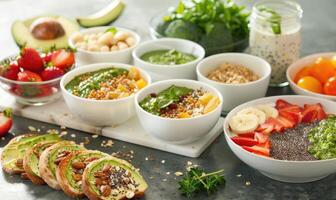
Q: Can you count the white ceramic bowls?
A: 7